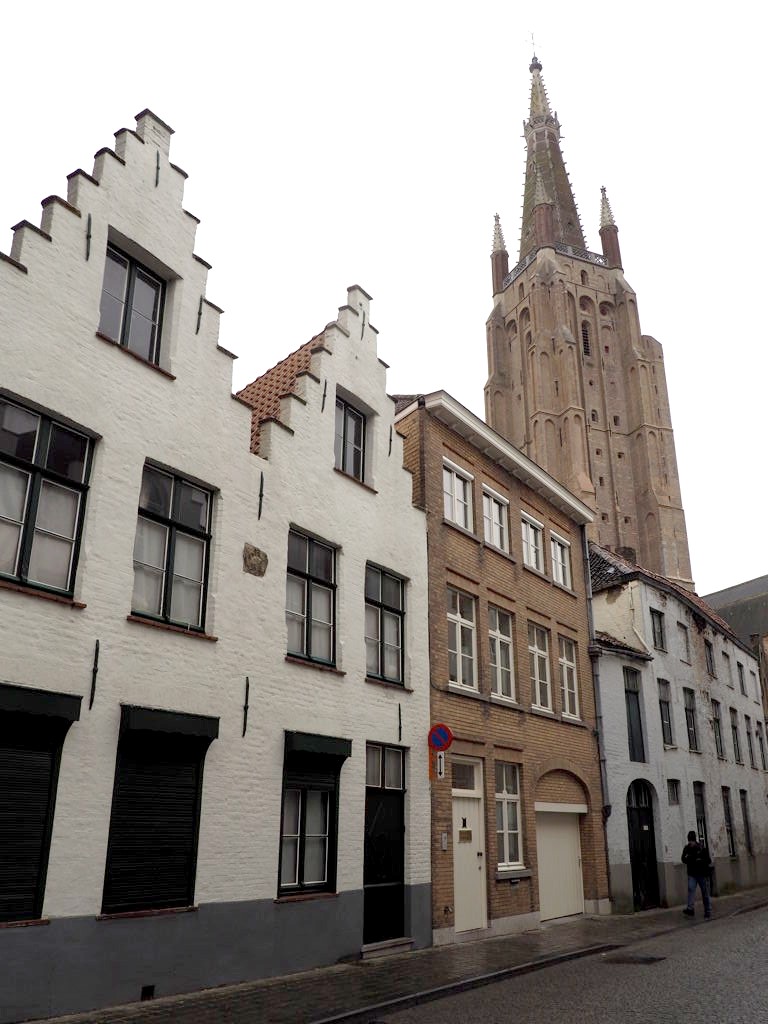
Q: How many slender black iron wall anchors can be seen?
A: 10